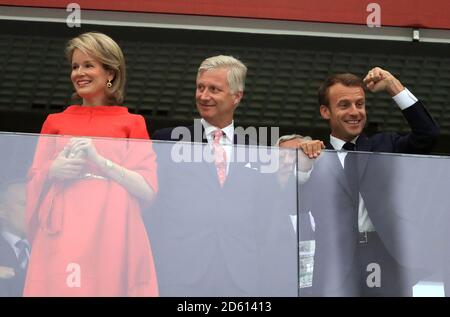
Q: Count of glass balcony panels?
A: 2